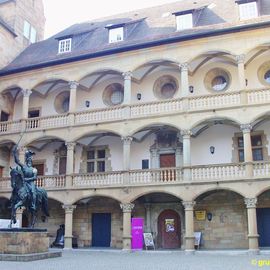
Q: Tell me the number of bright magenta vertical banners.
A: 1